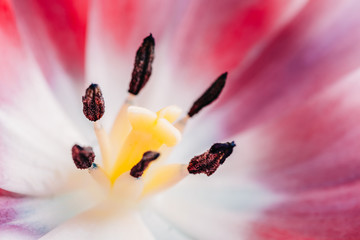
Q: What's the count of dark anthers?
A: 6